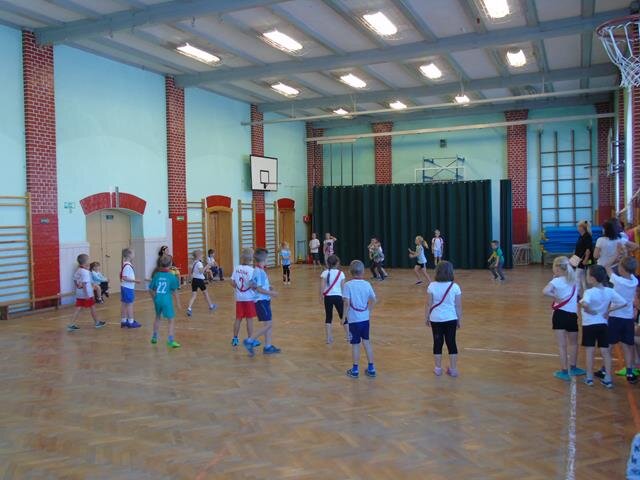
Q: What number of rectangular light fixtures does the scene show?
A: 11